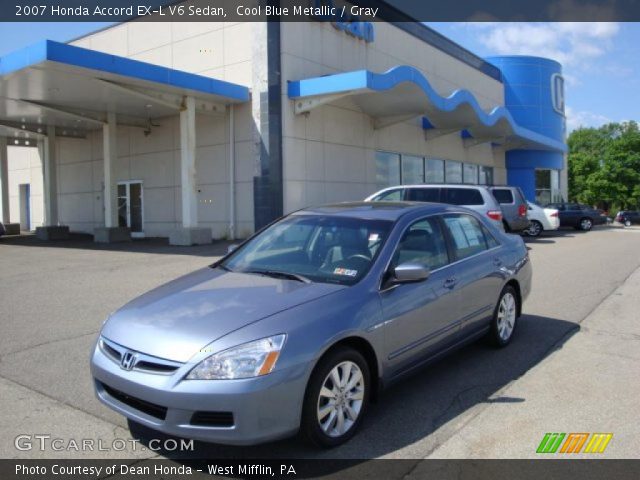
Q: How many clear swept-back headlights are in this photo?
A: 1